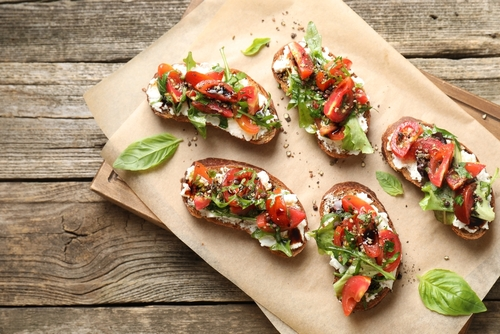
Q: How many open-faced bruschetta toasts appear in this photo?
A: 5